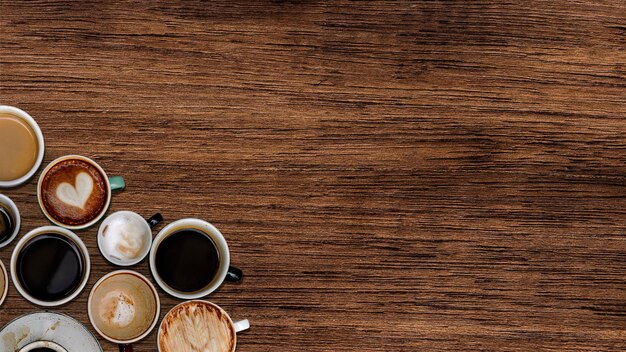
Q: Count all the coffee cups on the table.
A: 10